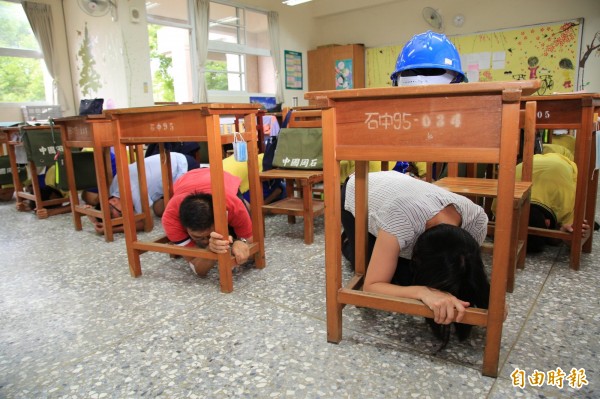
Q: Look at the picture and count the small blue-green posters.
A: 2